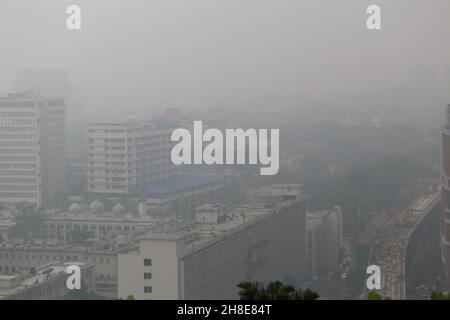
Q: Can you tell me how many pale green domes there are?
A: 3